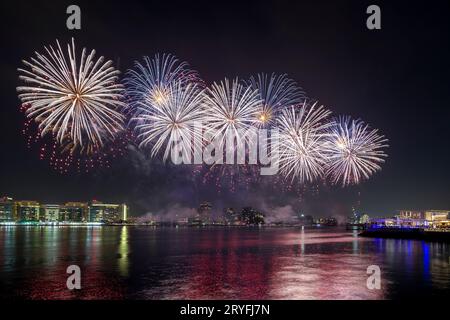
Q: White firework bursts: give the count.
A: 5